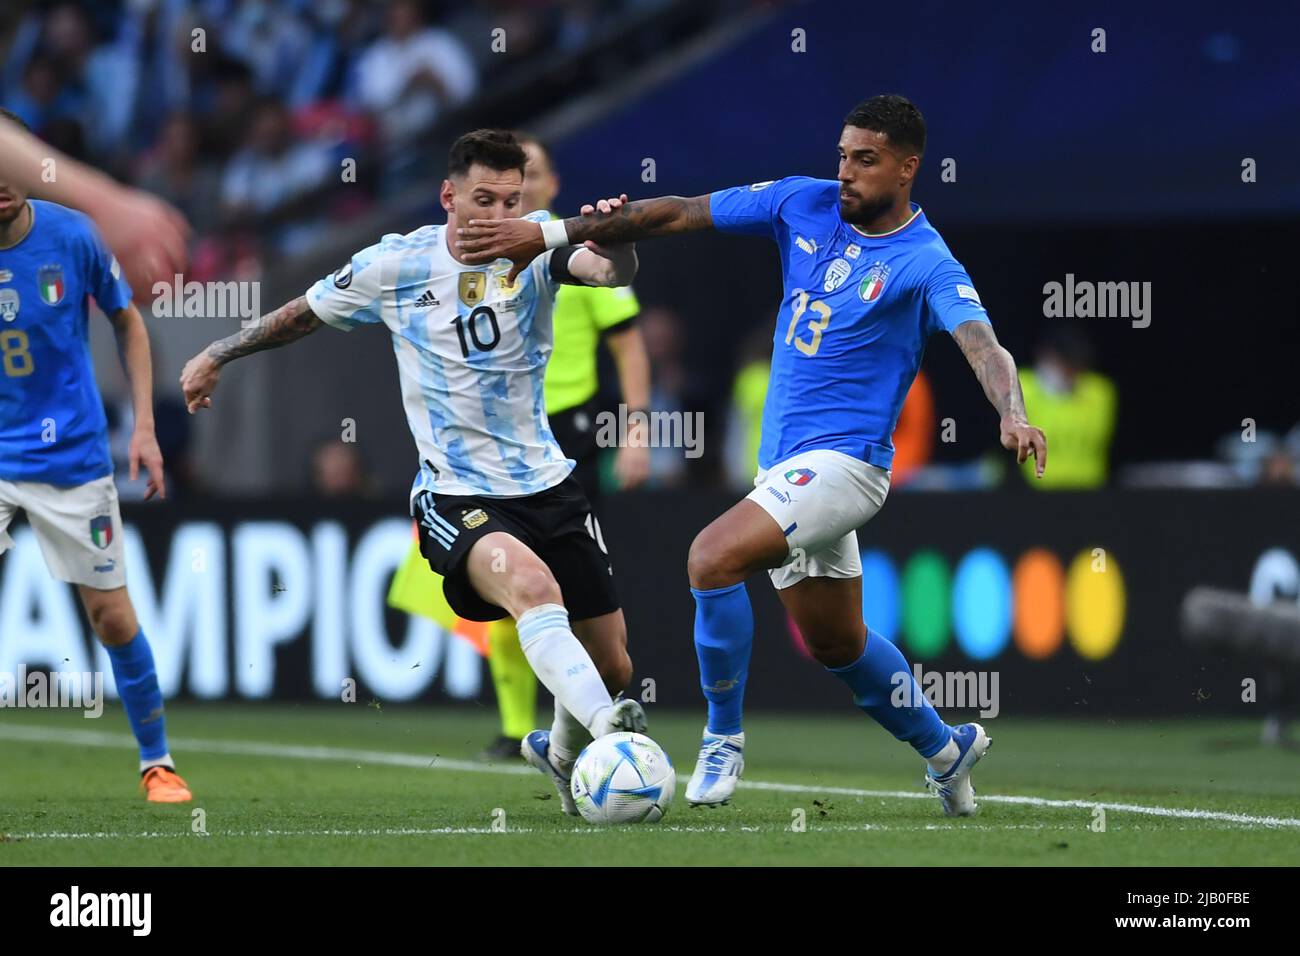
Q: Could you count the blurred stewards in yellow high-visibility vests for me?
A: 2